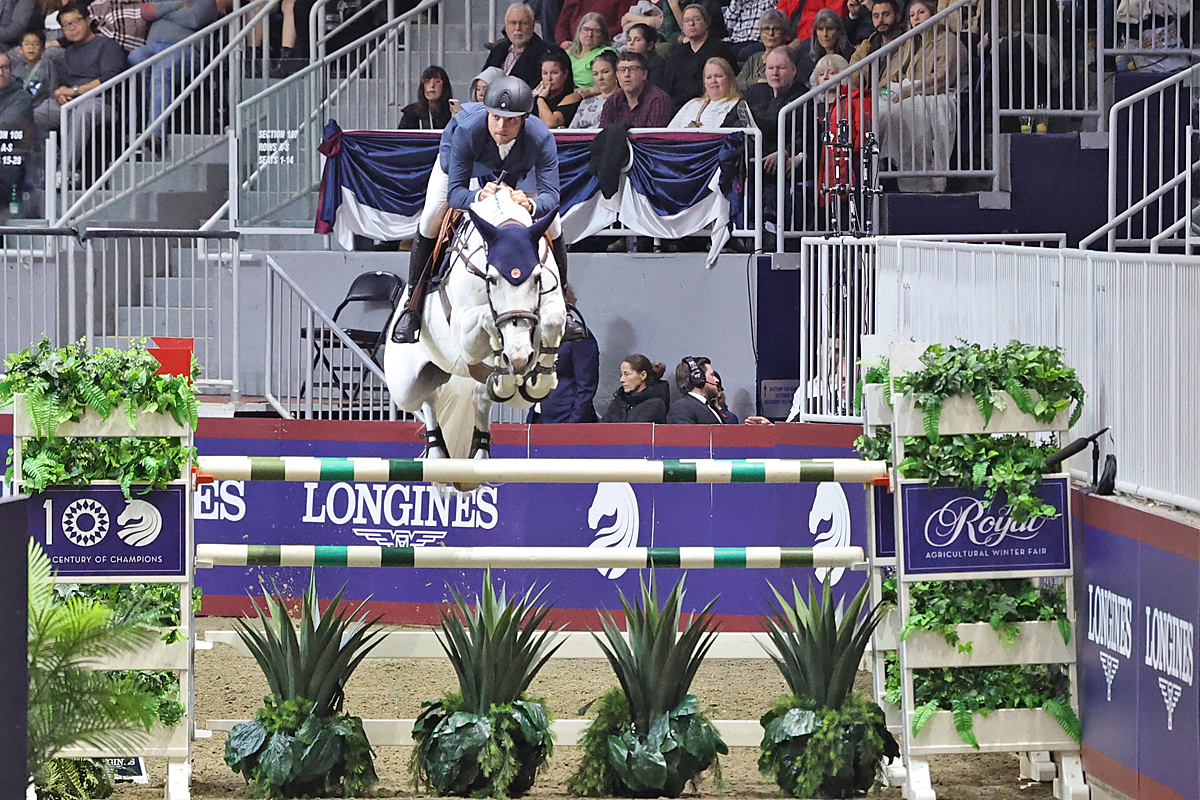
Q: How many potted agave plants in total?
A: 4